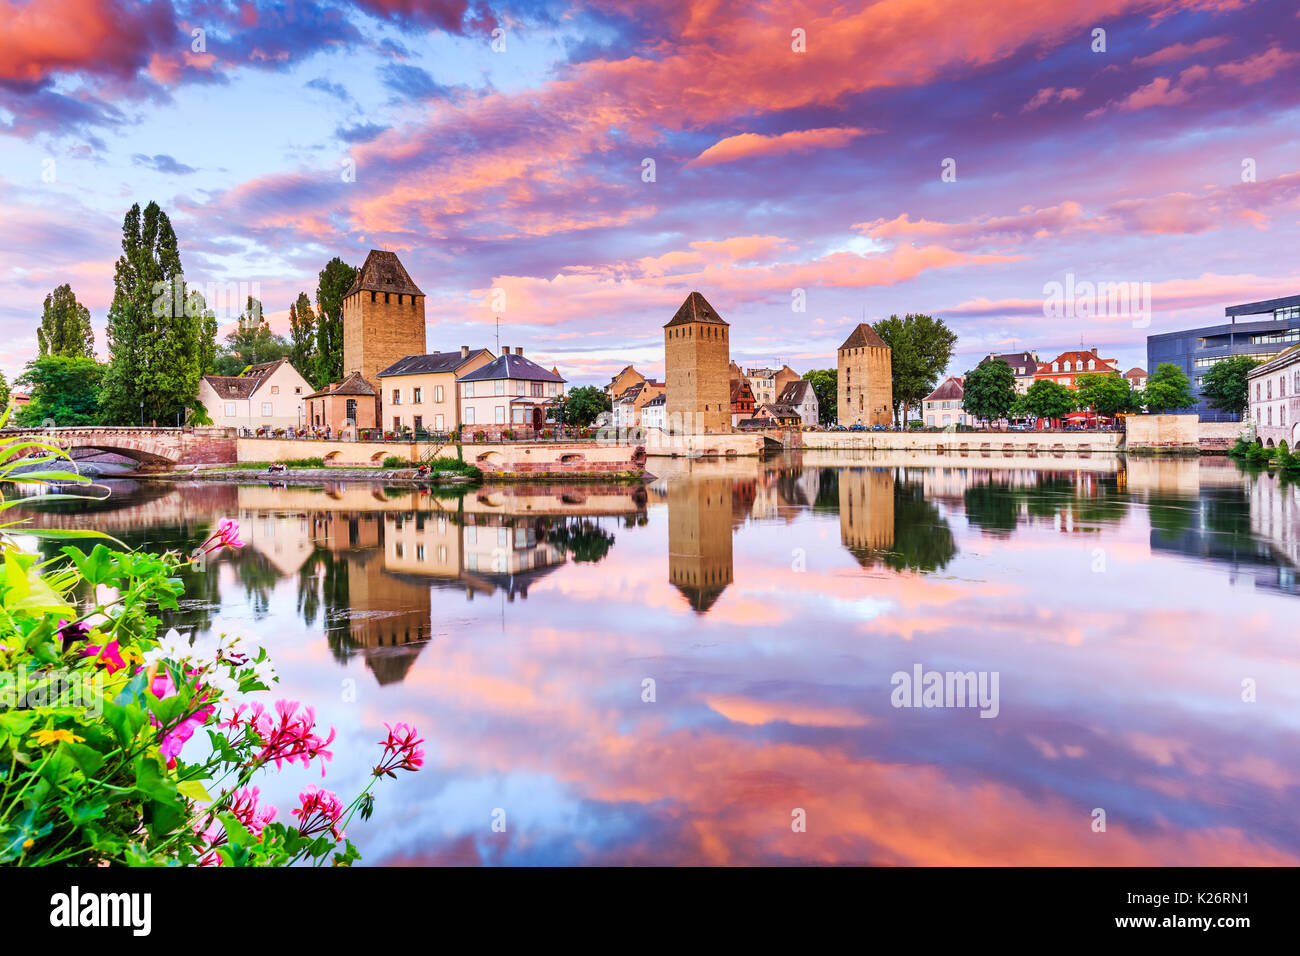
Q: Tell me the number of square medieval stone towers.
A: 3